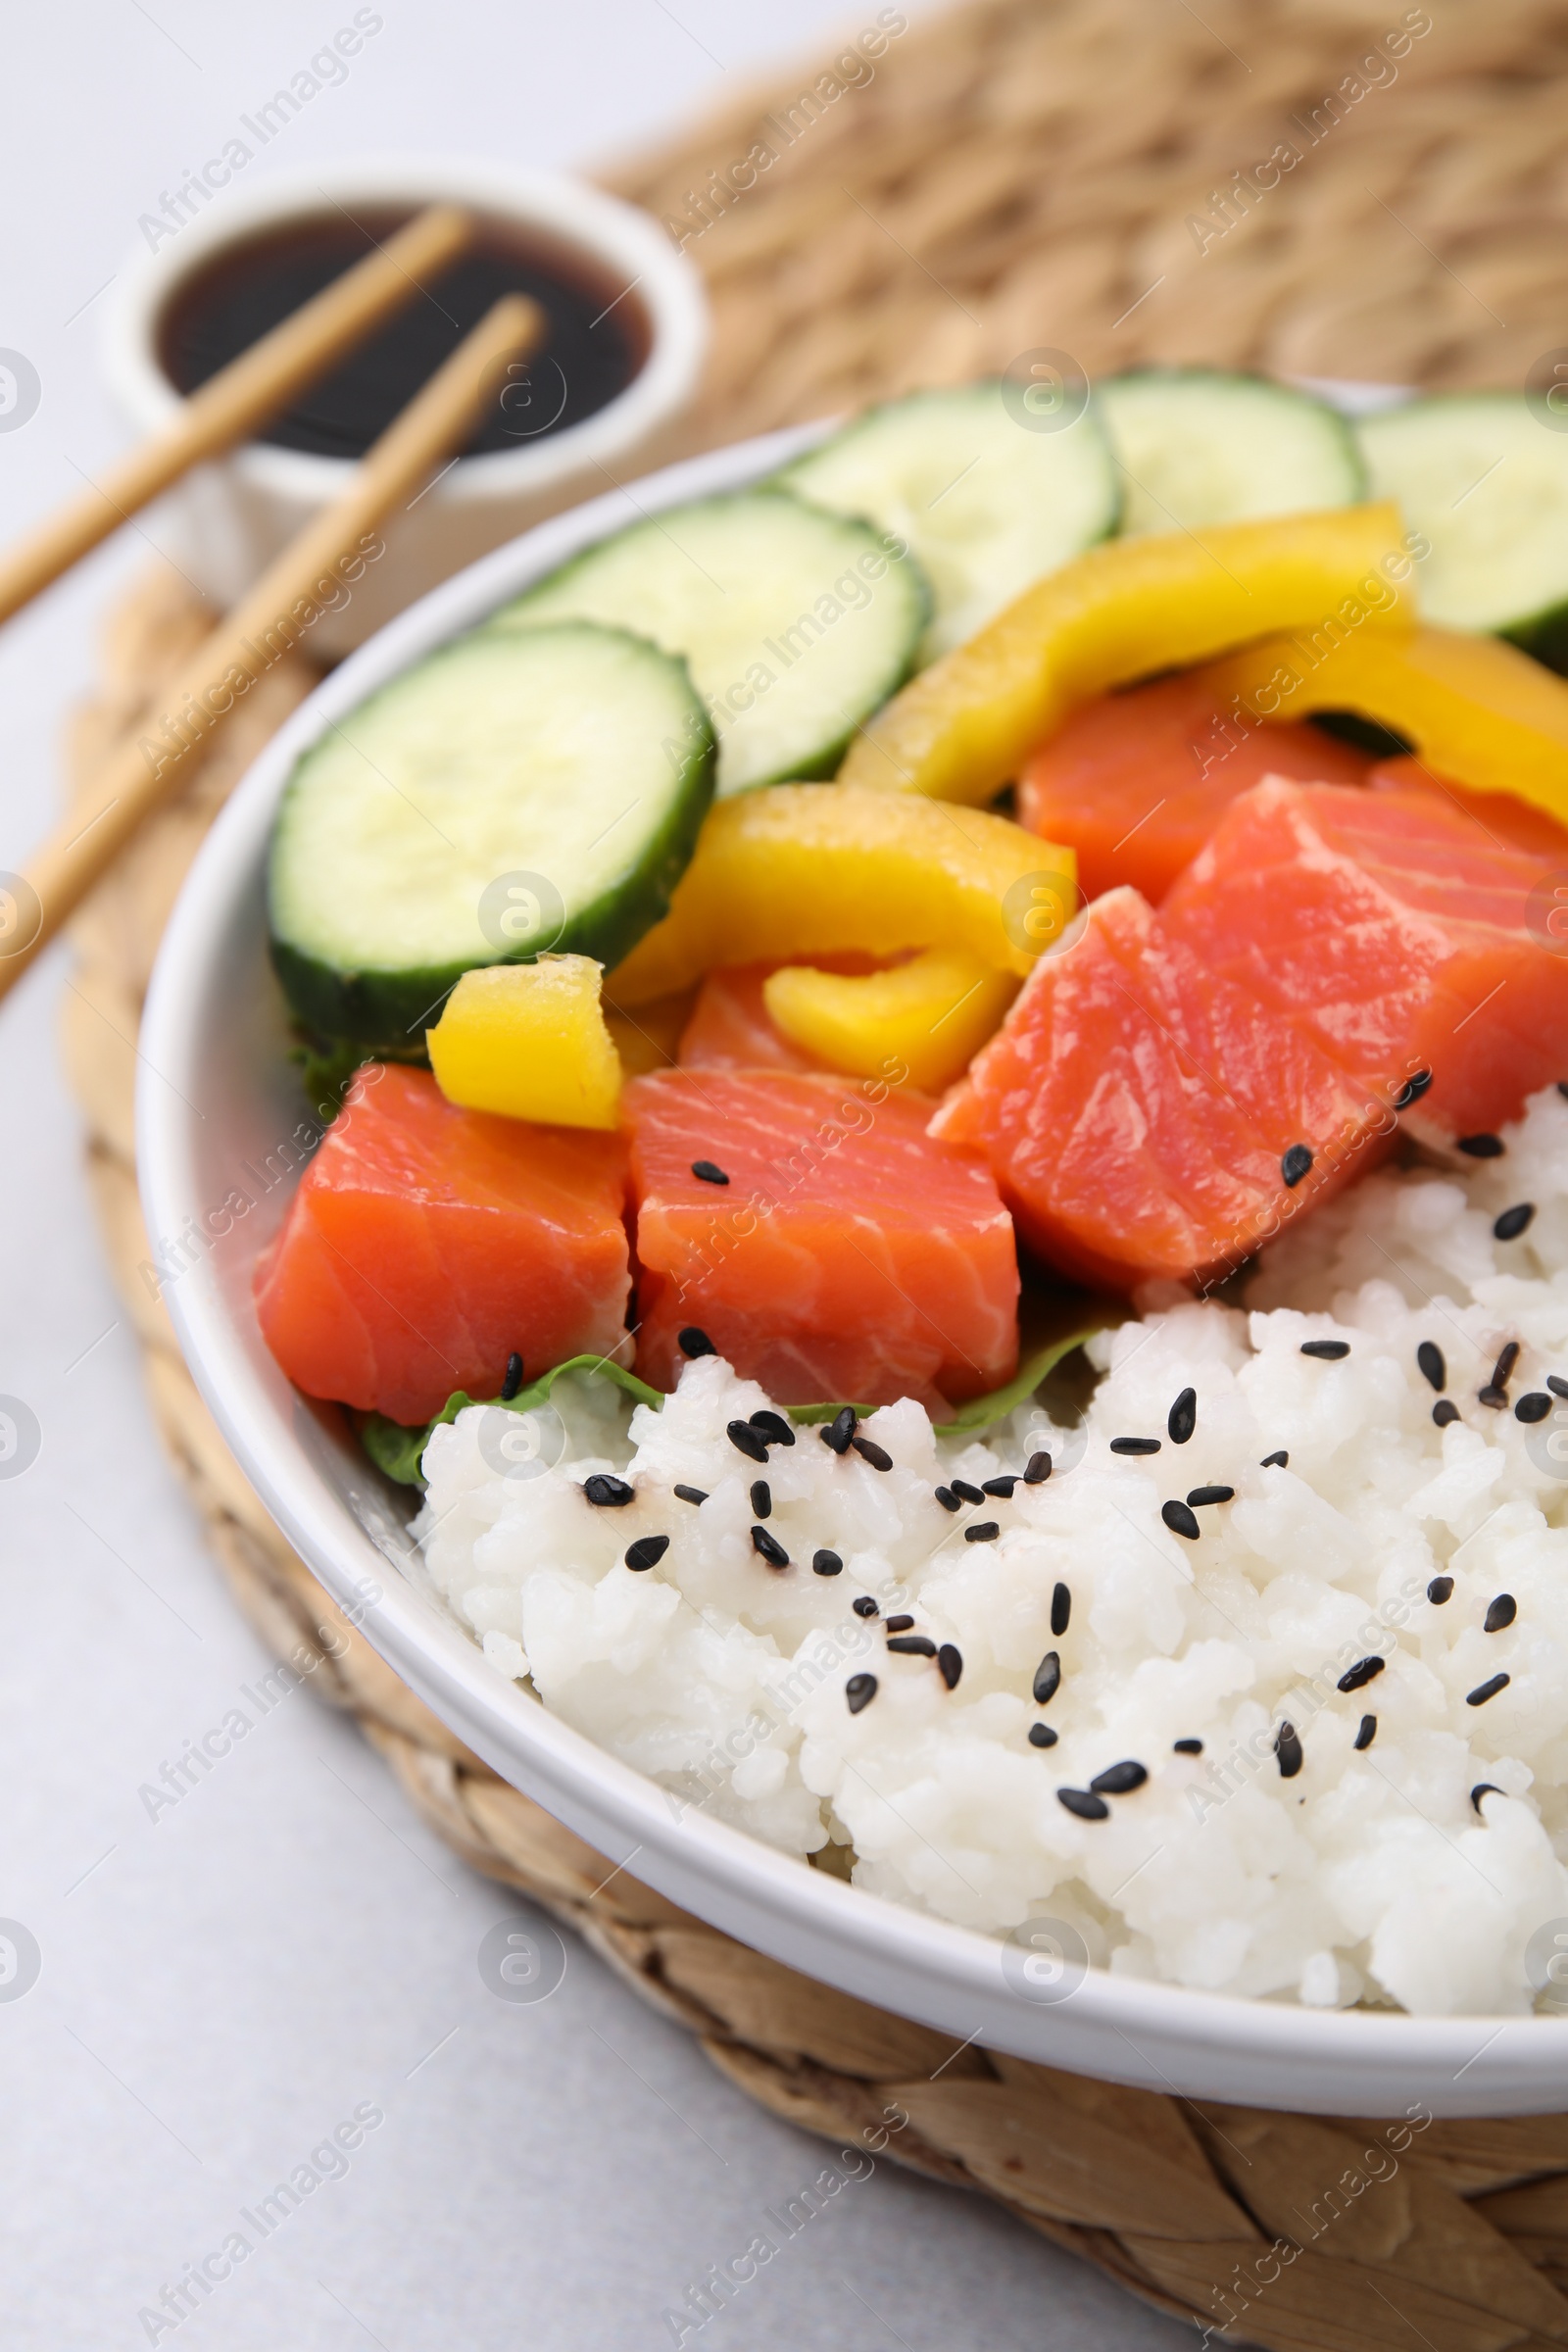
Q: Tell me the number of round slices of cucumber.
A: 5